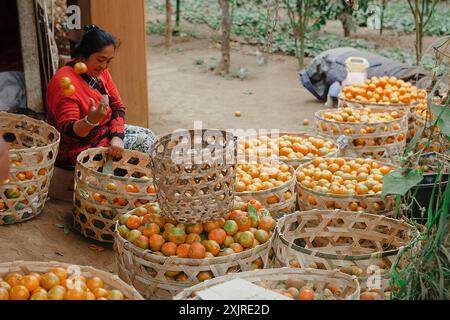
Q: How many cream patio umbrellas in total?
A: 0